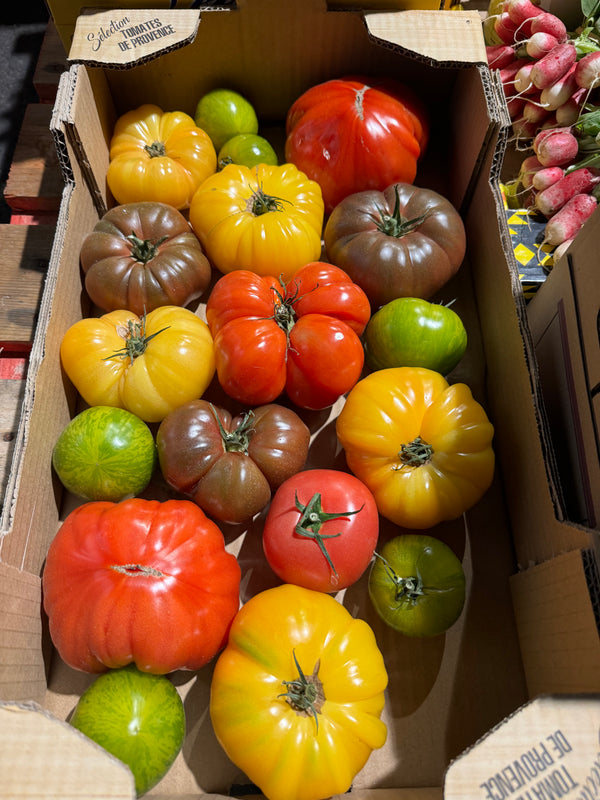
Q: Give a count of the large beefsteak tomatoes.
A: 11